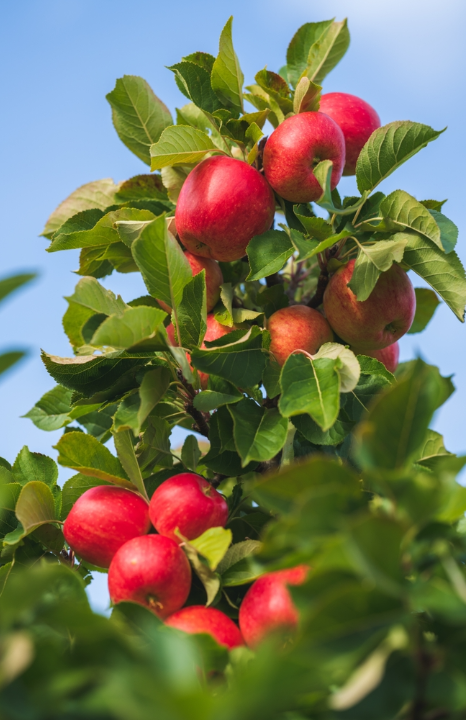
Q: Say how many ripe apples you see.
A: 13